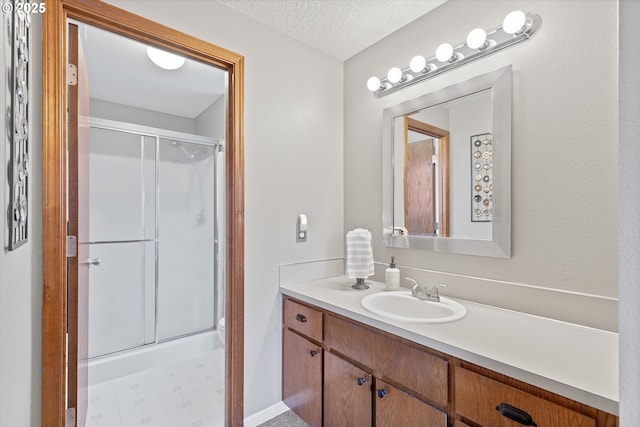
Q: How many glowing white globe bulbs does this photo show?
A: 6